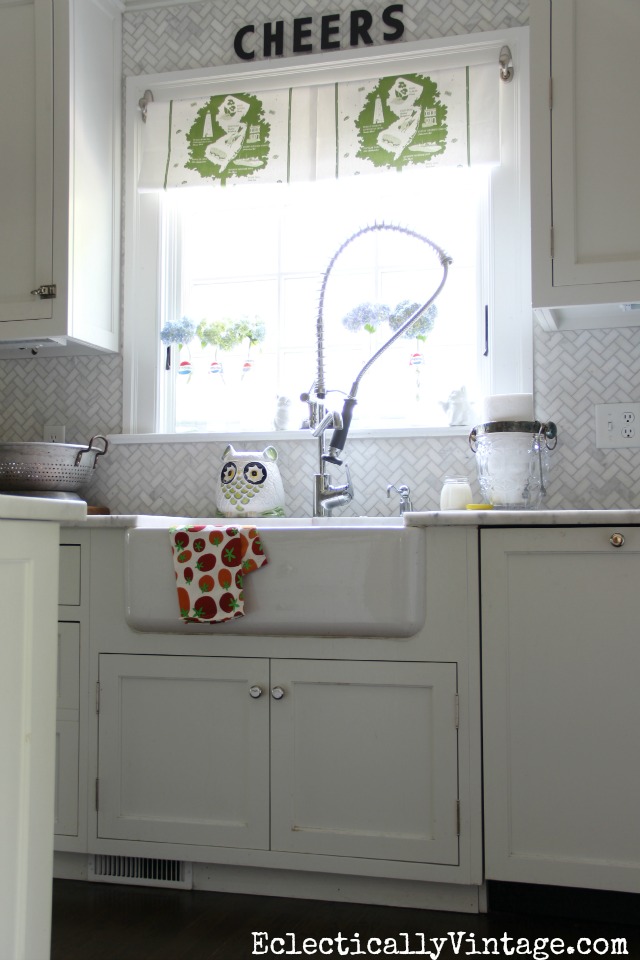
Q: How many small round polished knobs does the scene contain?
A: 3